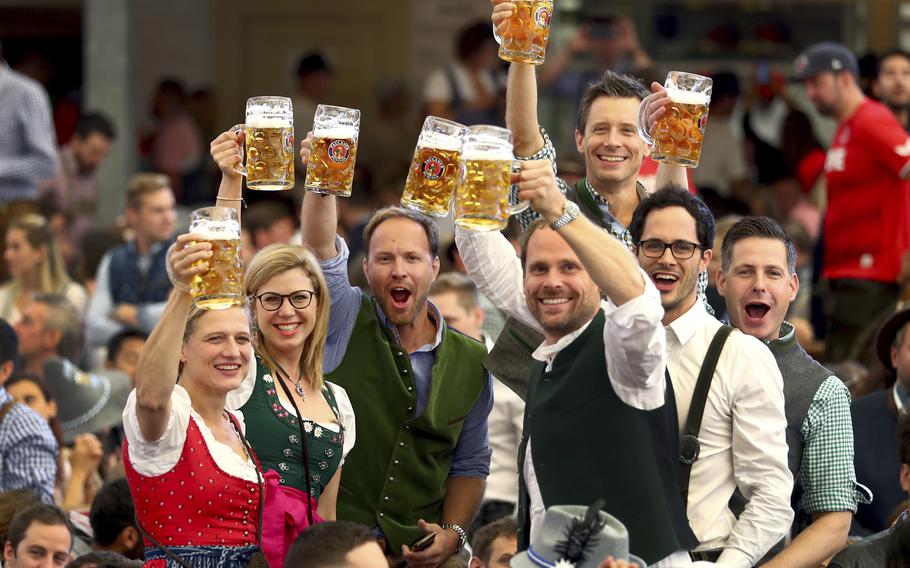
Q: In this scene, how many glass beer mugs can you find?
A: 7